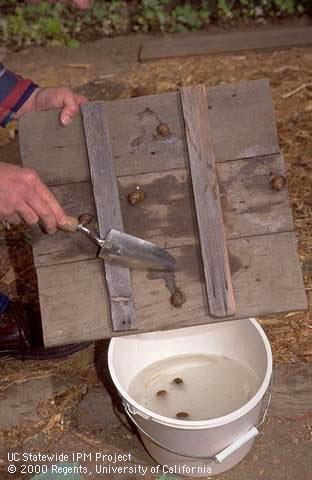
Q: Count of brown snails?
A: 8